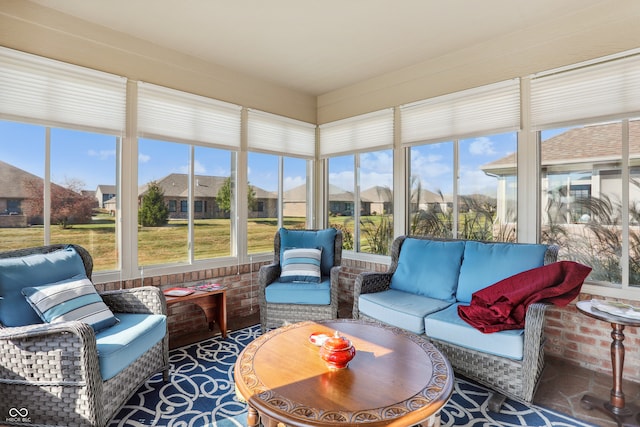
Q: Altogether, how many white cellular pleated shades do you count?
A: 6